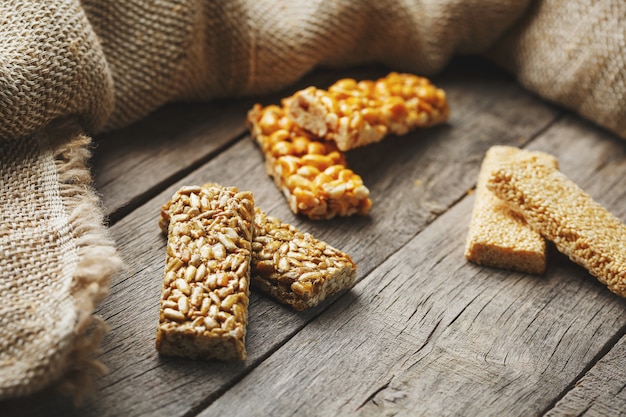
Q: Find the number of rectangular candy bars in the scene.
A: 6